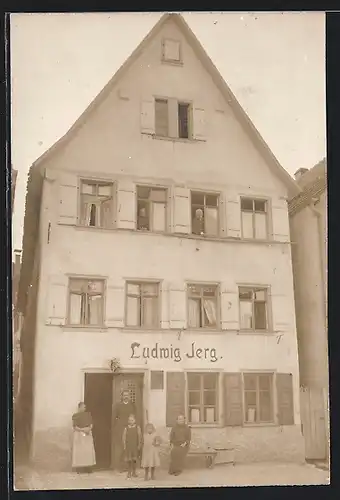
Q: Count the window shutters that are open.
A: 15